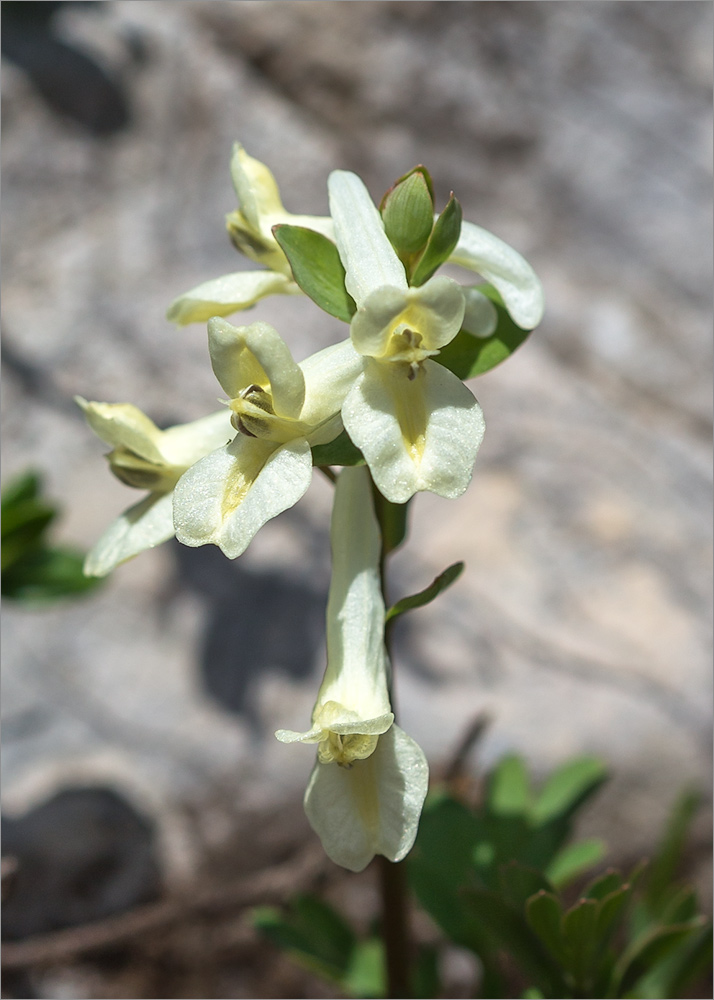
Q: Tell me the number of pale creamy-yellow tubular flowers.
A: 5